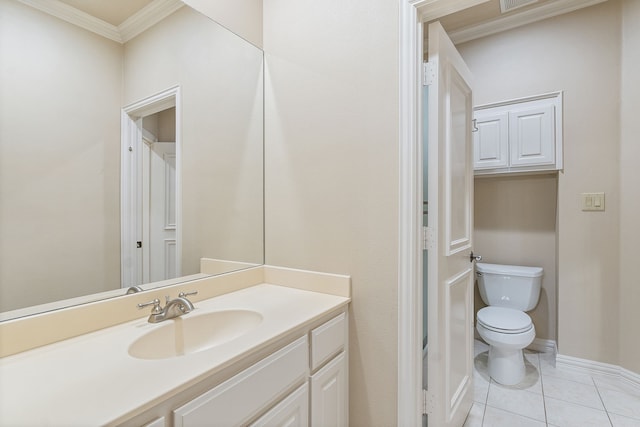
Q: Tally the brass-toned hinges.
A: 0